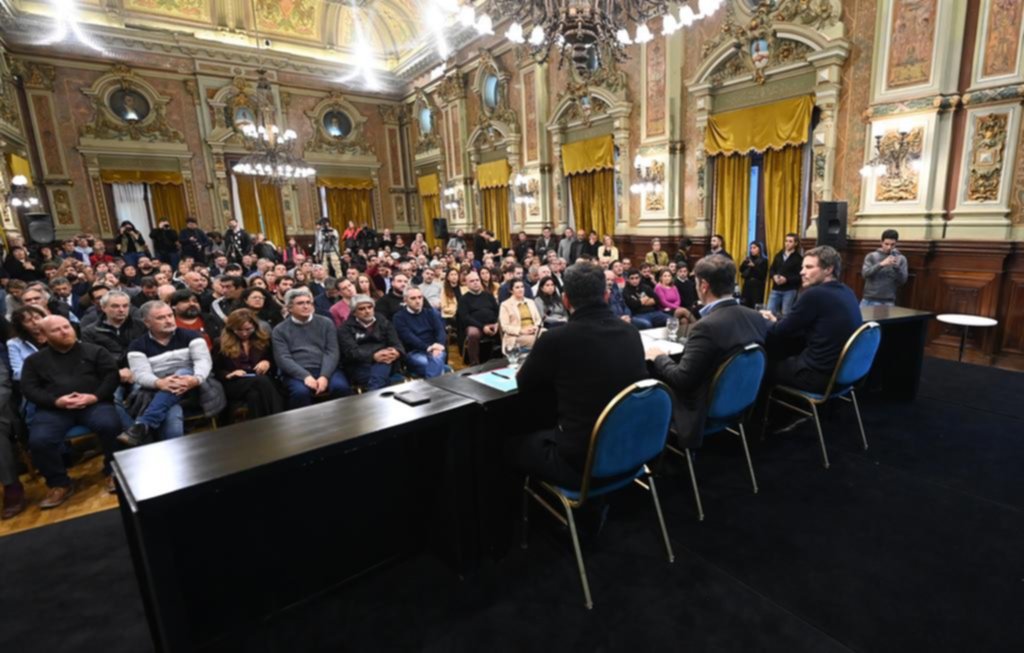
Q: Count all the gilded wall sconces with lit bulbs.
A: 5